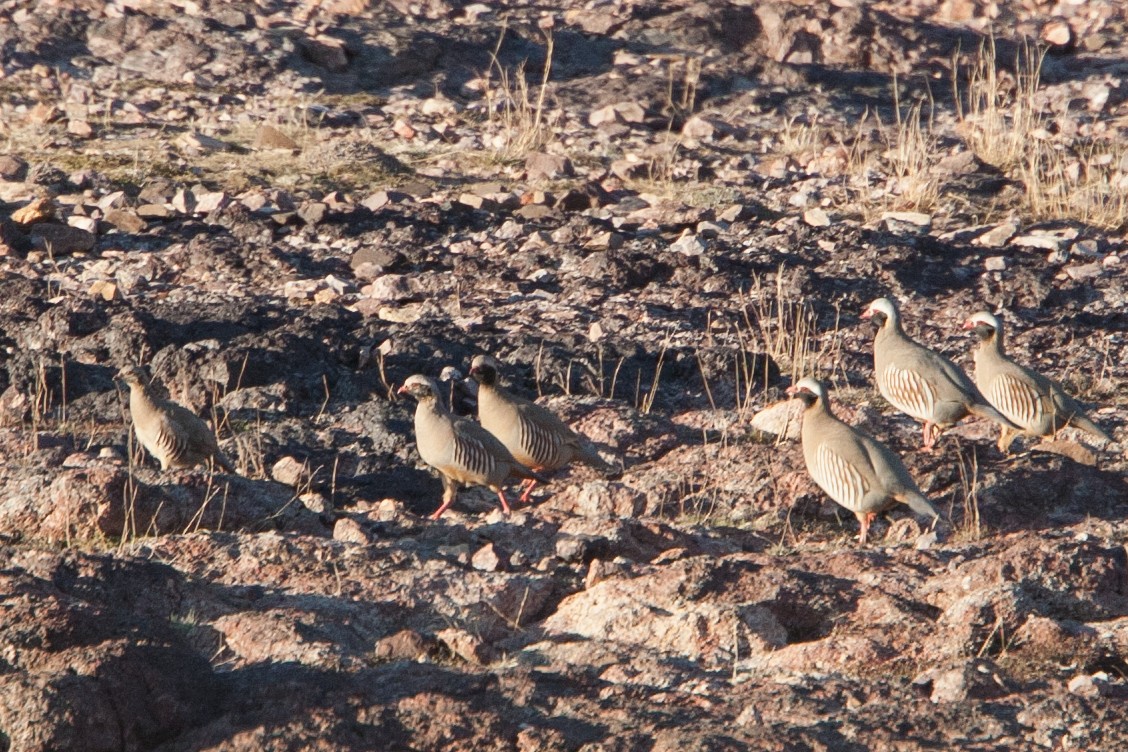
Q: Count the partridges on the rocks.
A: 6